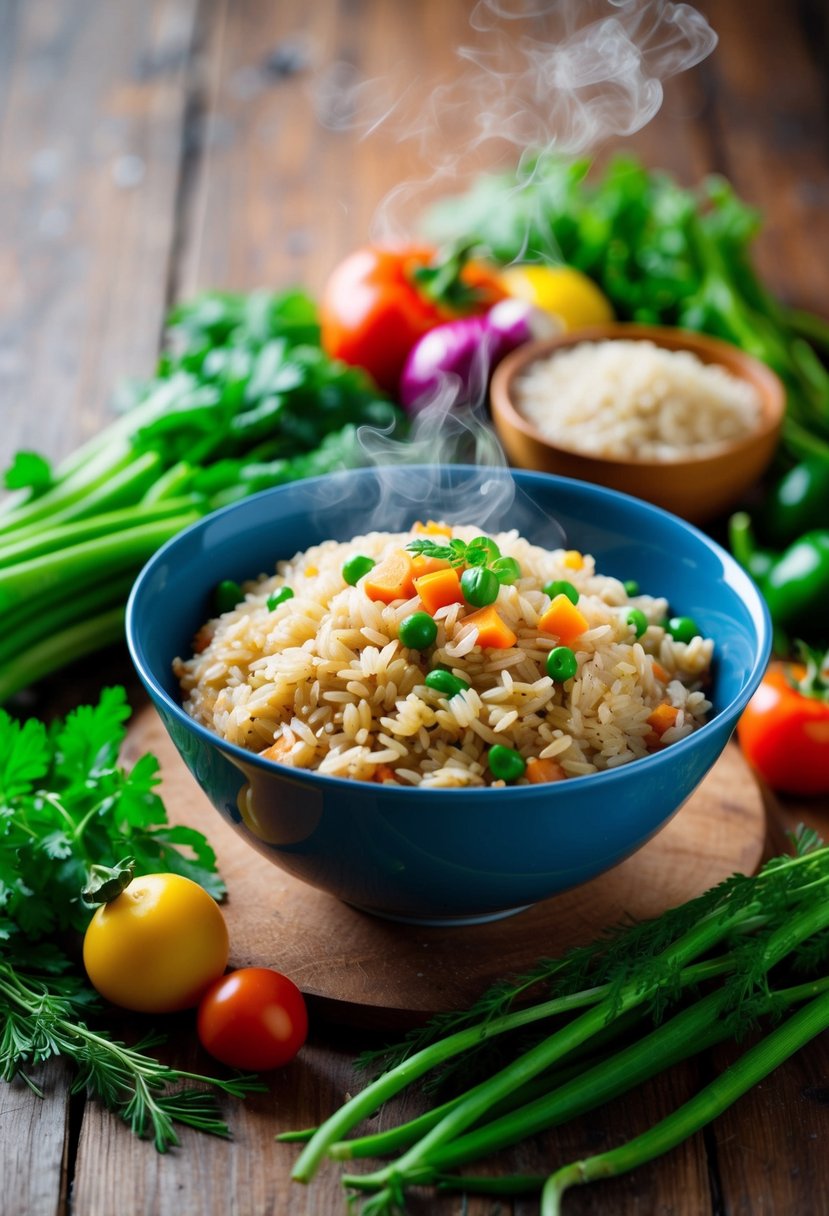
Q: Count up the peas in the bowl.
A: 14